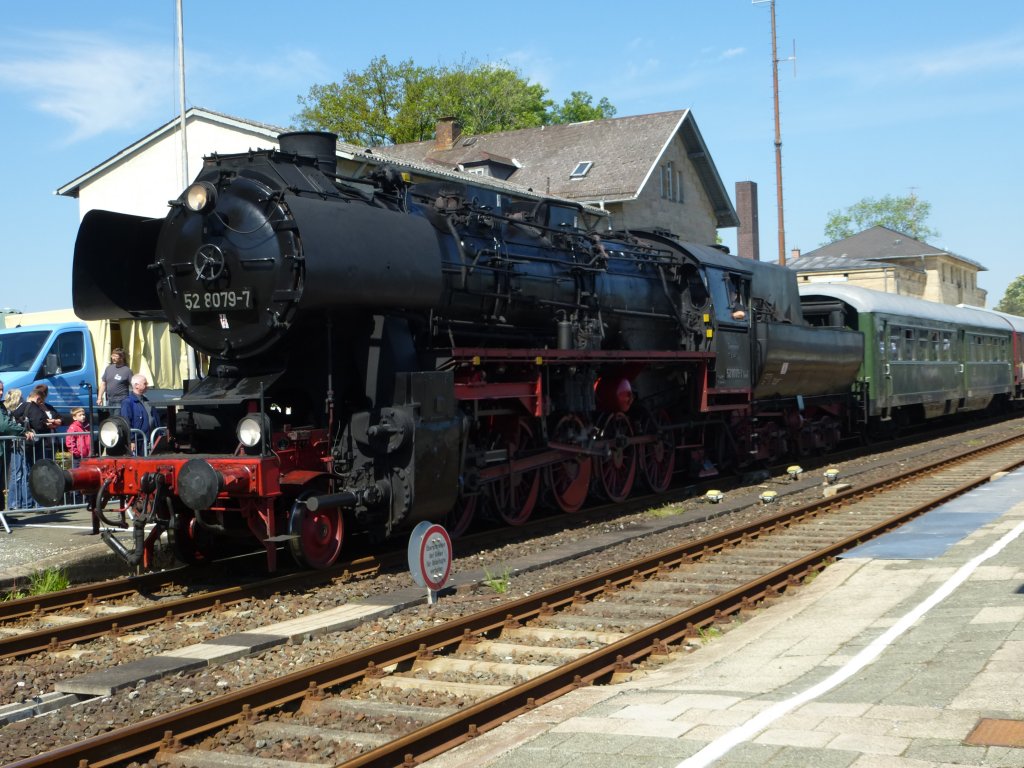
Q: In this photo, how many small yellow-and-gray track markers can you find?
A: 4